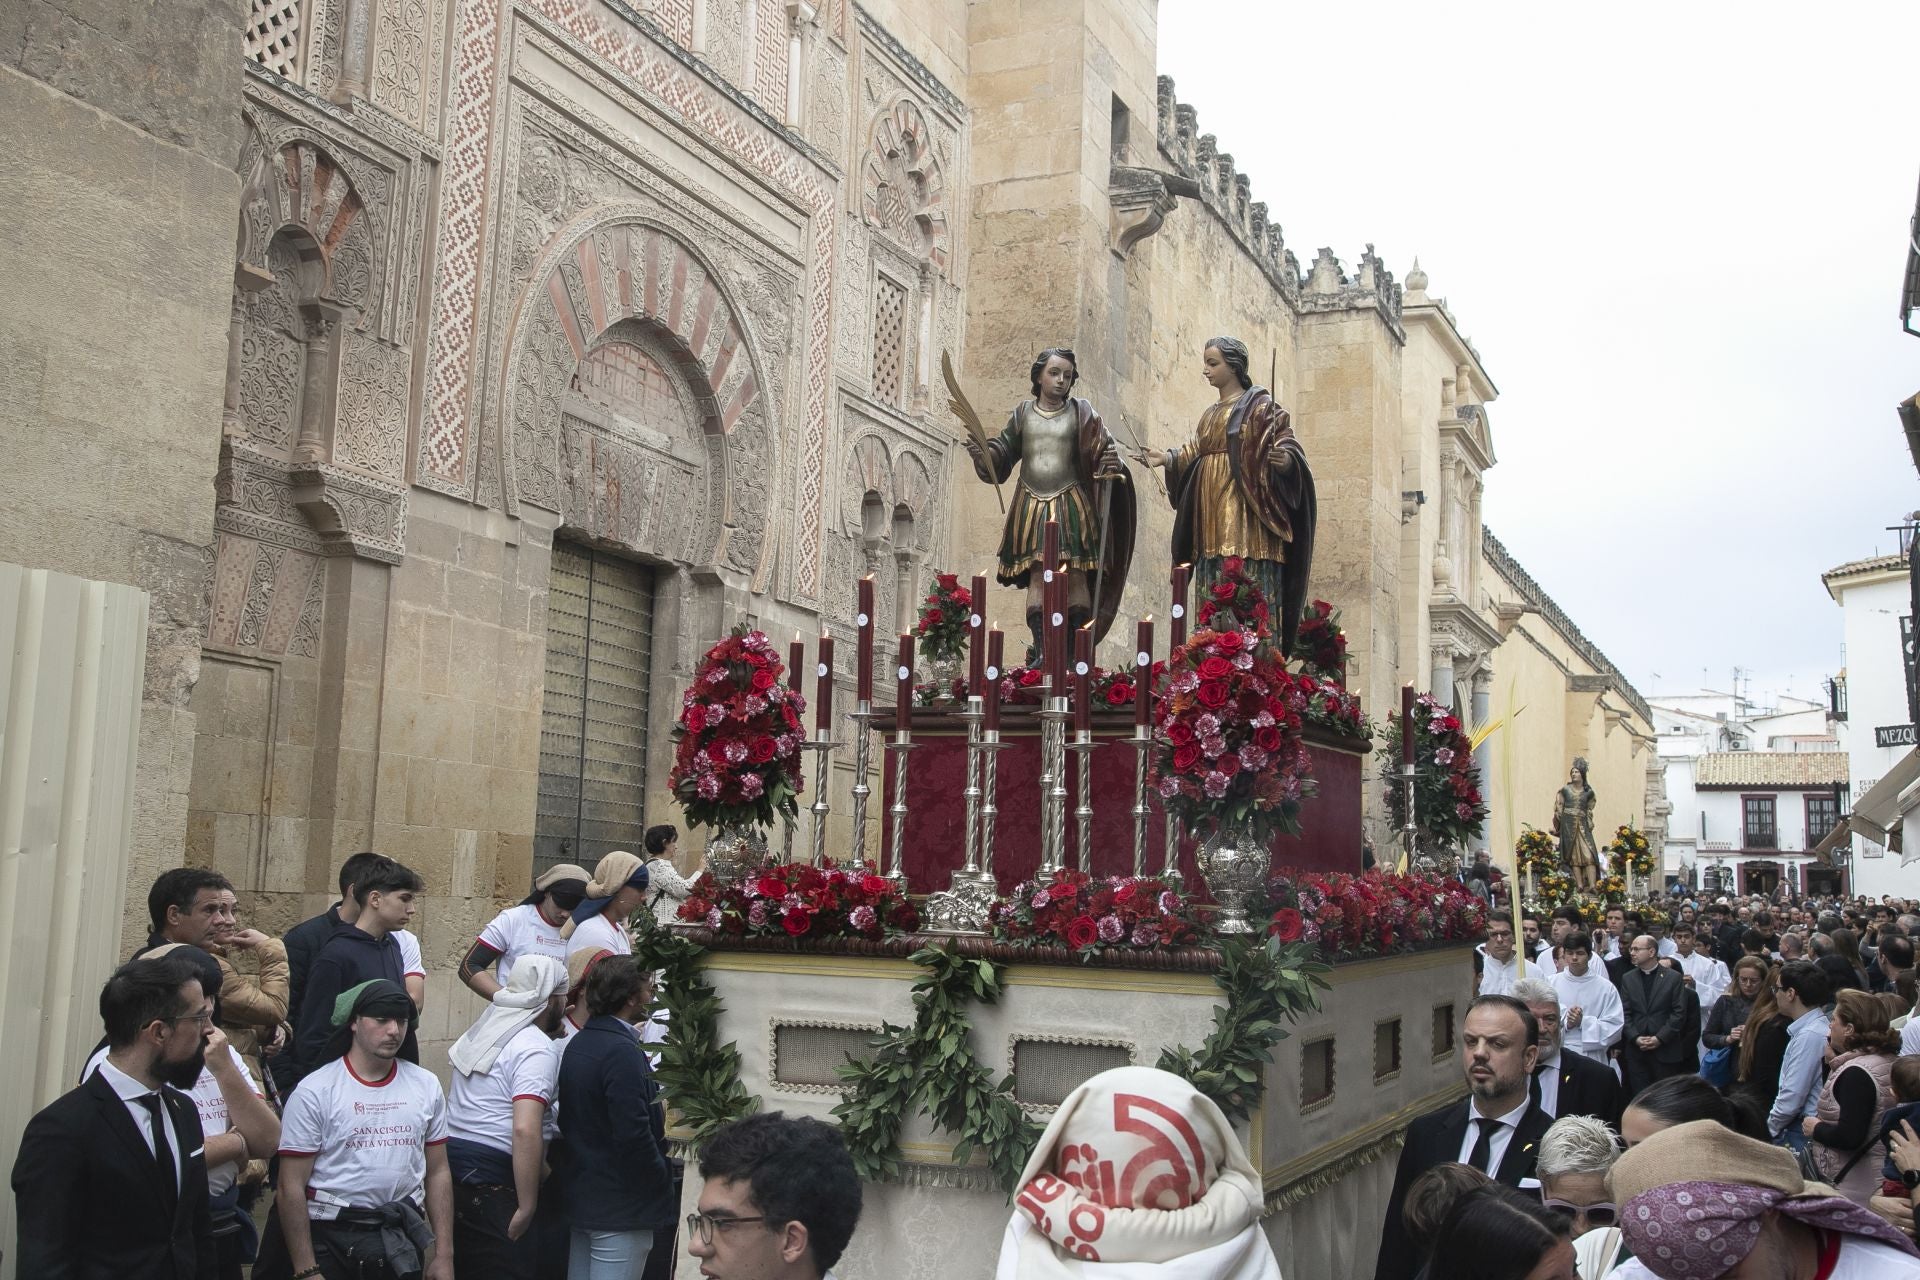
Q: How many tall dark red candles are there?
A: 12